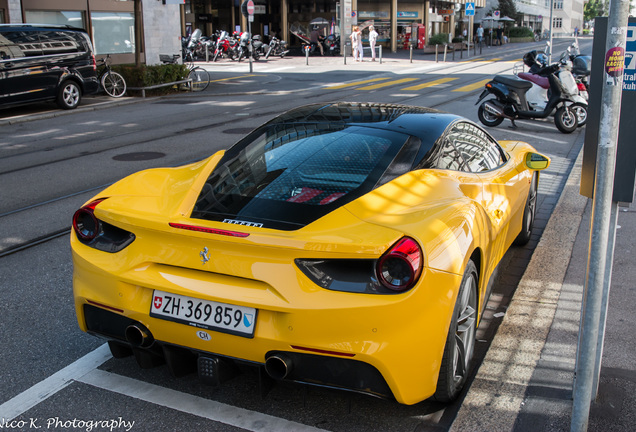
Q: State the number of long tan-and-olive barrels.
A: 0